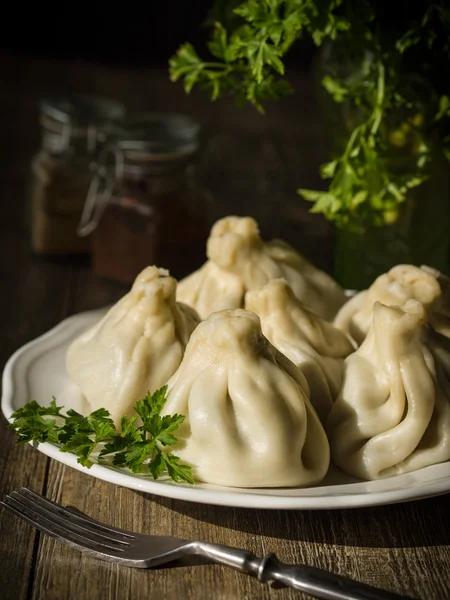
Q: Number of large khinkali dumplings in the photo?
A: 6